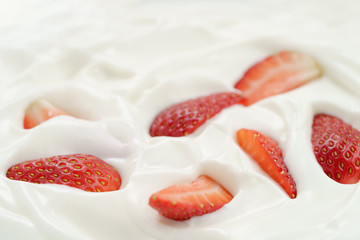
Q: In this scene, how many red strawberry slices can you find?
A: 7